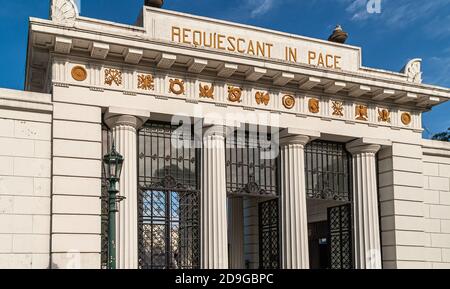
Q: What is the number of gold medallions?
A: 13